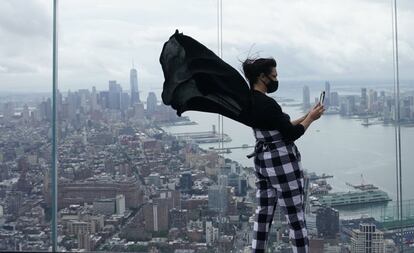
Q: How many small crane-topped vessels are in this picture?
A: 1